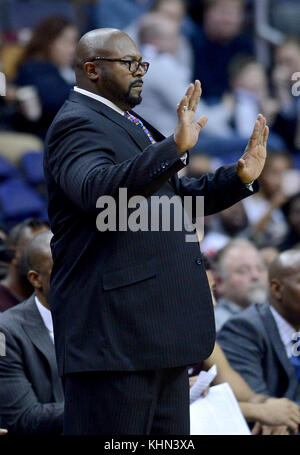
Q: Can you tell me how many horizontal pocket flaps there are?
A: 1